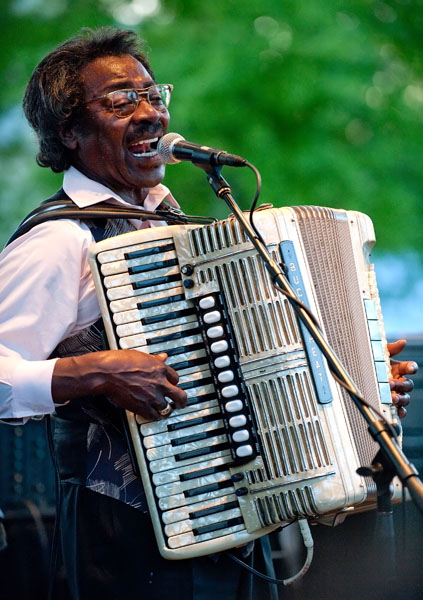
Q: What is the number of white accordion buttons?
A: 11